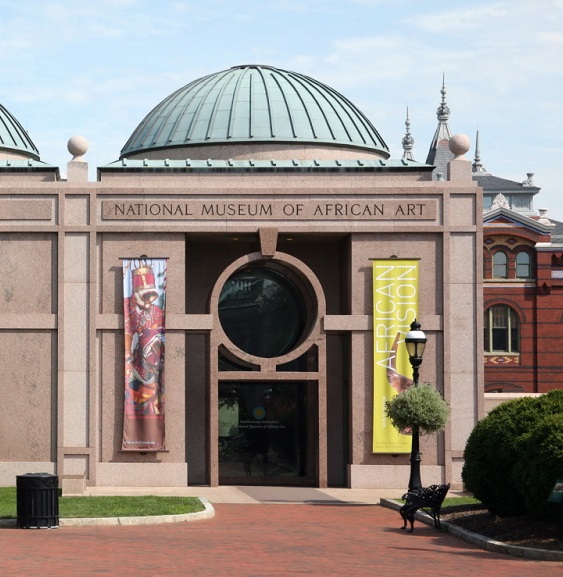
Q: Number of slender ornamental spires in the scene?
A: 3